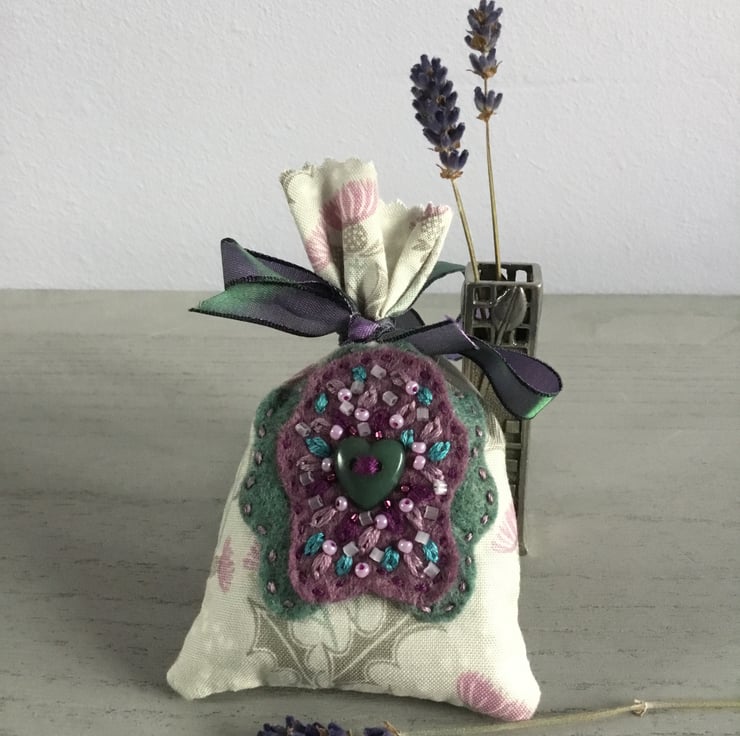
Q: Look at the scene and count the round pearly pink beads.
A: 14